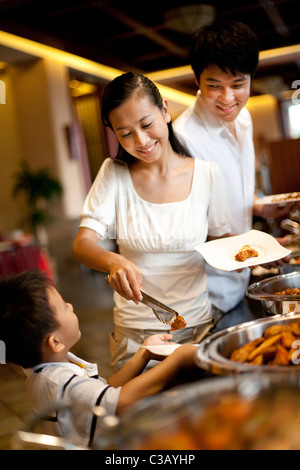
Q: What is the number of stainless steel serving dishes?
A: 3